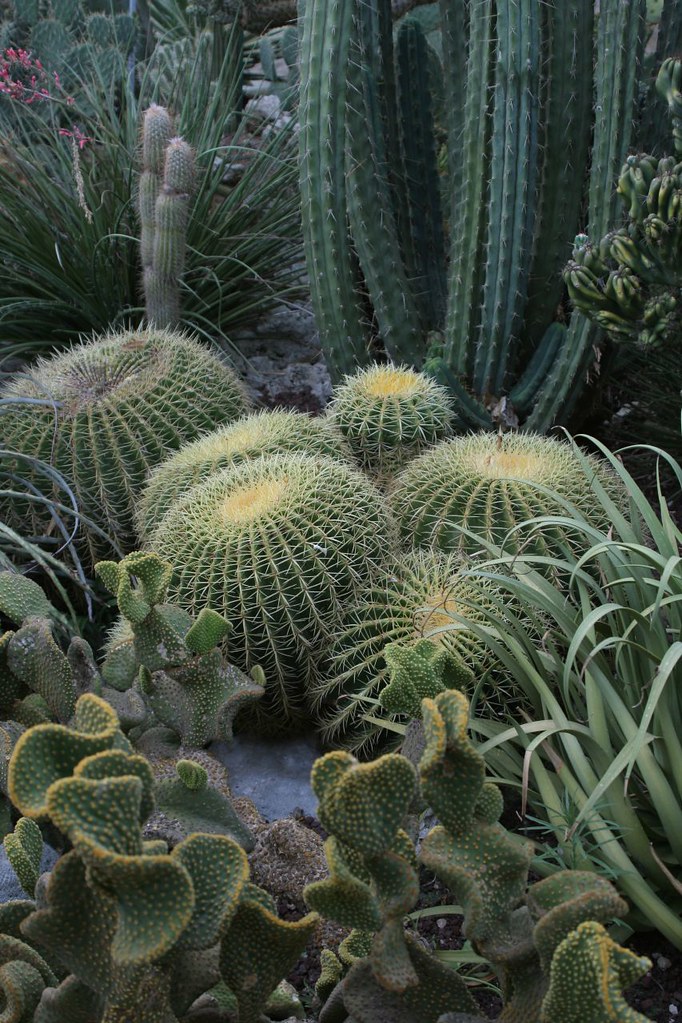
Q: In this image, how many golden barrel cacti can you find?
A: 6